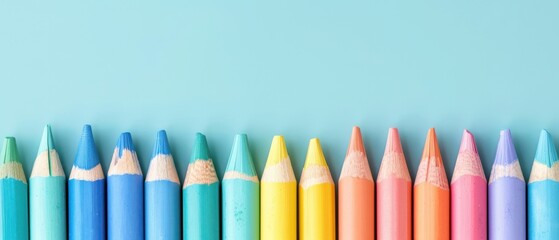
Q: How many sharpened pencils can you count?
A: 15